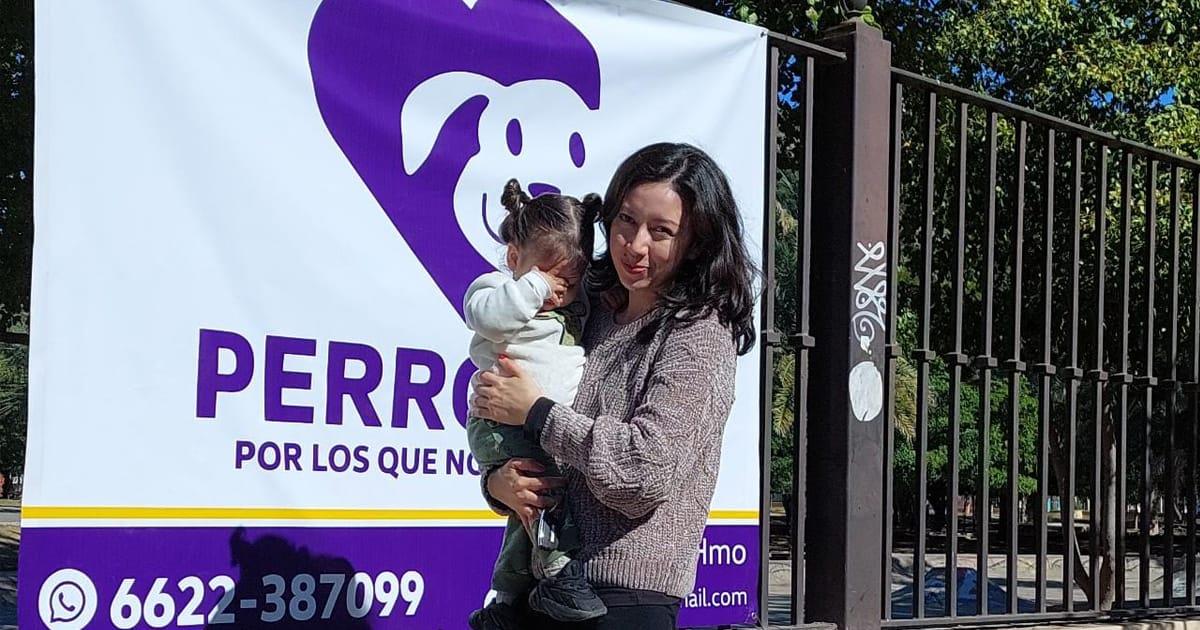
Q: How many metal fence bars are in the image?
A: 14